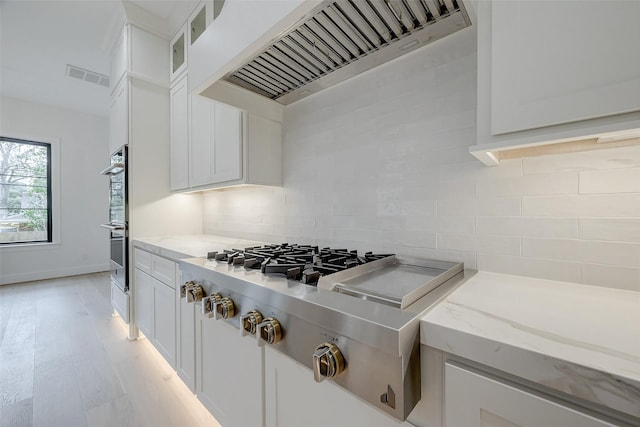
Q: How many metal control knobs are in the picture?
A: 7